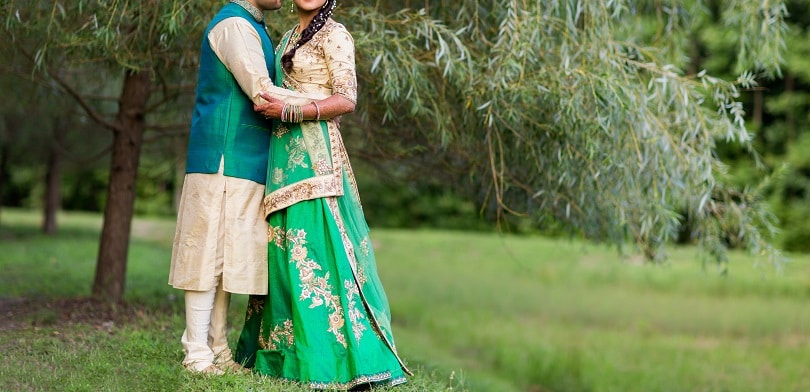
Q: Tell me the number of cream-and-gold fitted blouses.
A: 1